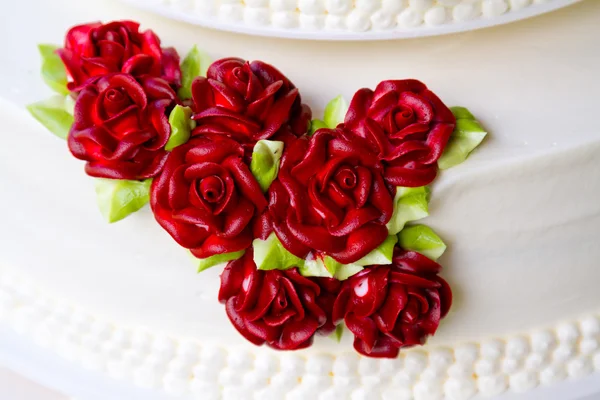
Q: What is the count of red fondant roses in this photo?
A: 8